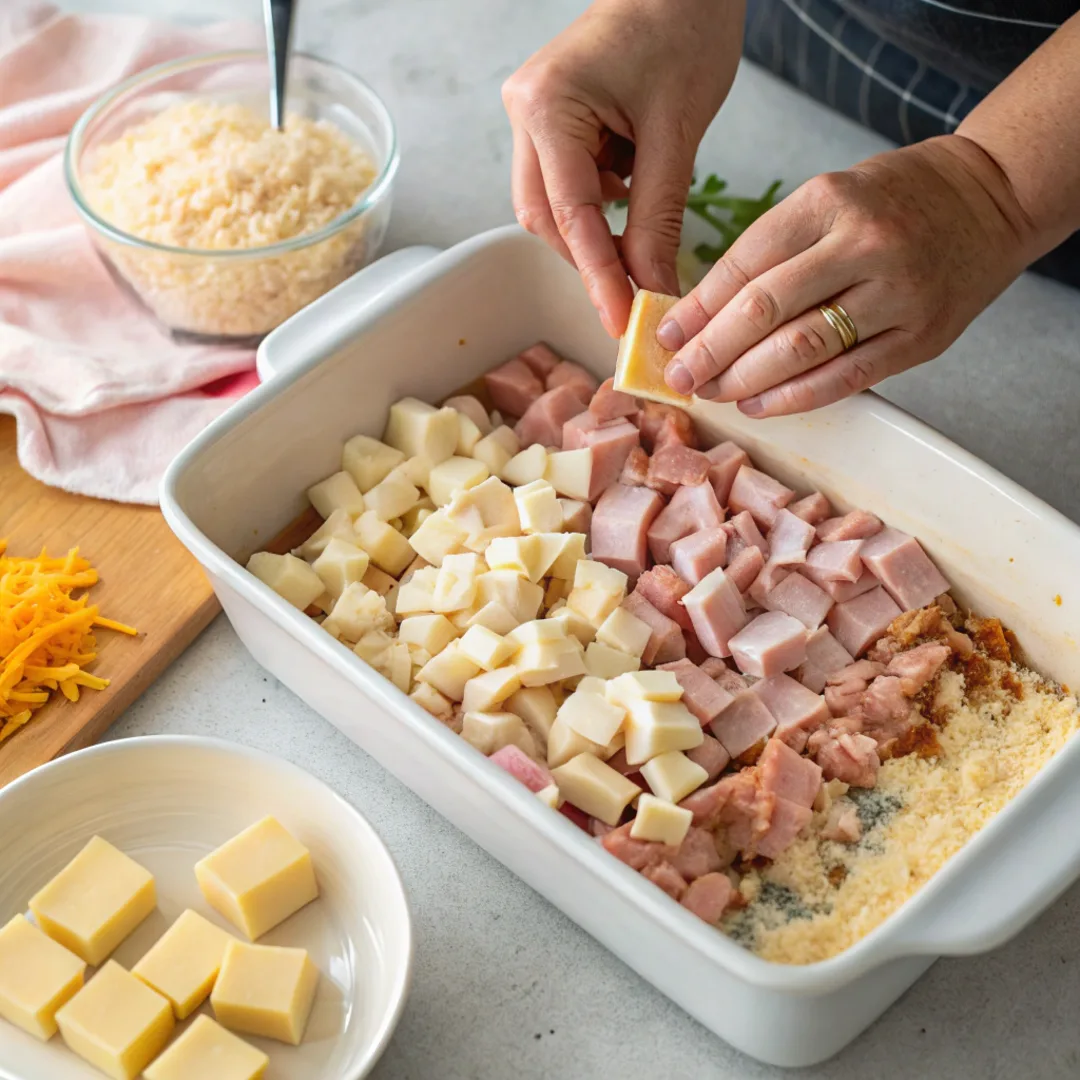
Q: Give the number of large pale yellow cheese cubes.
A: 7